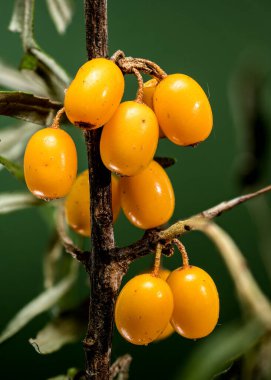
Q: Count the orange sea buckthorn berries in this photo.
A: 10